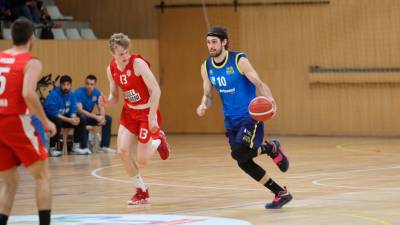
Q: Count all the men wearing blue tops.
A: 3